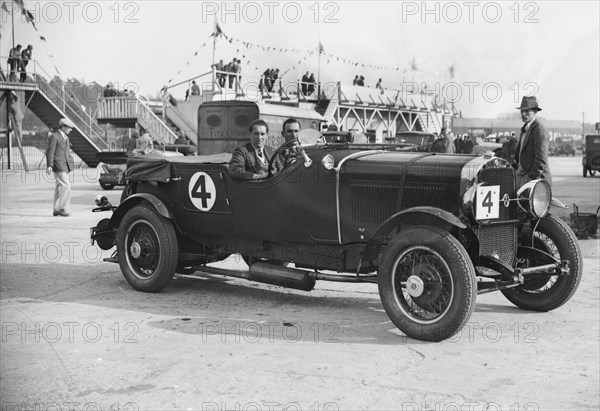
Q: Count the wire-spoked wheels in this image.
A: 3